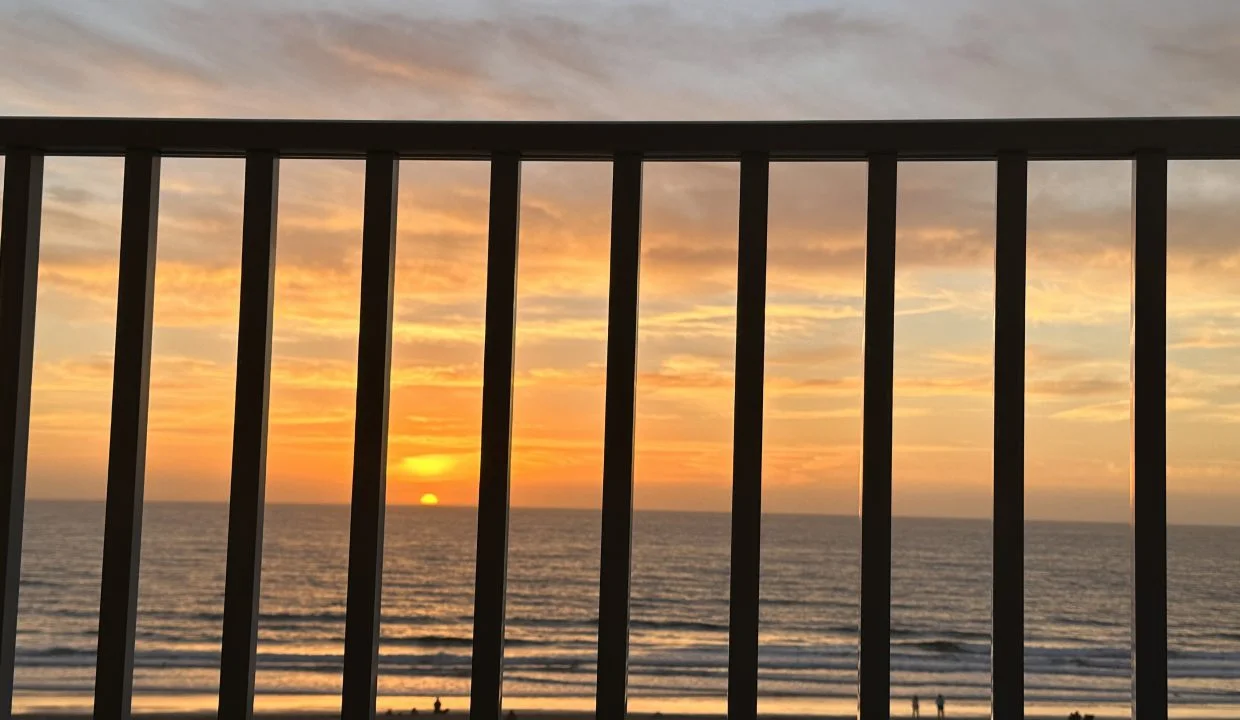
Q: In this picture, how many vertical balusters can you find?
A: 10